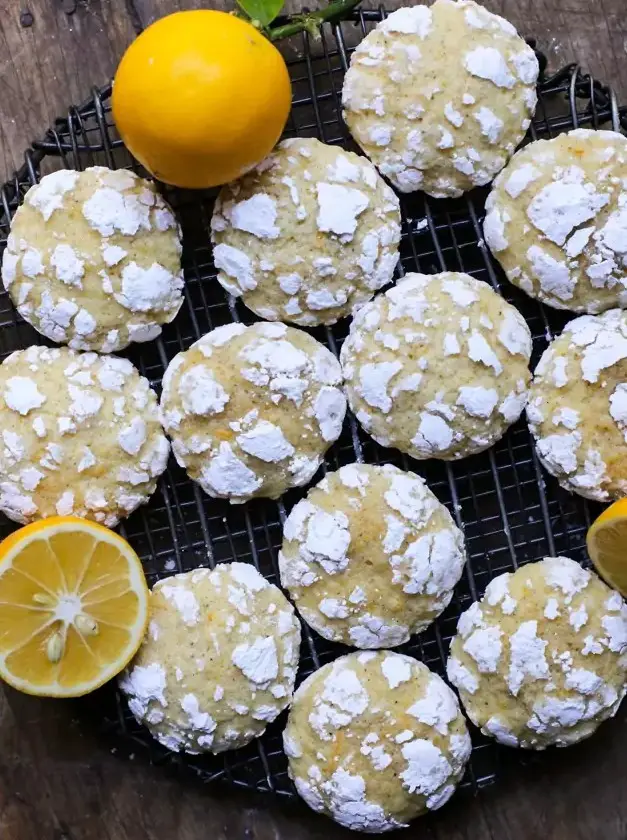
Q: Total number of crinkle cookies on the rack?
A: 12